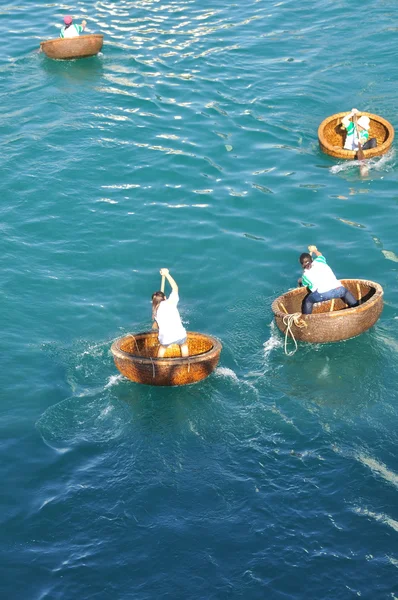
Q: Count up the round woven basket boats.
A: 4